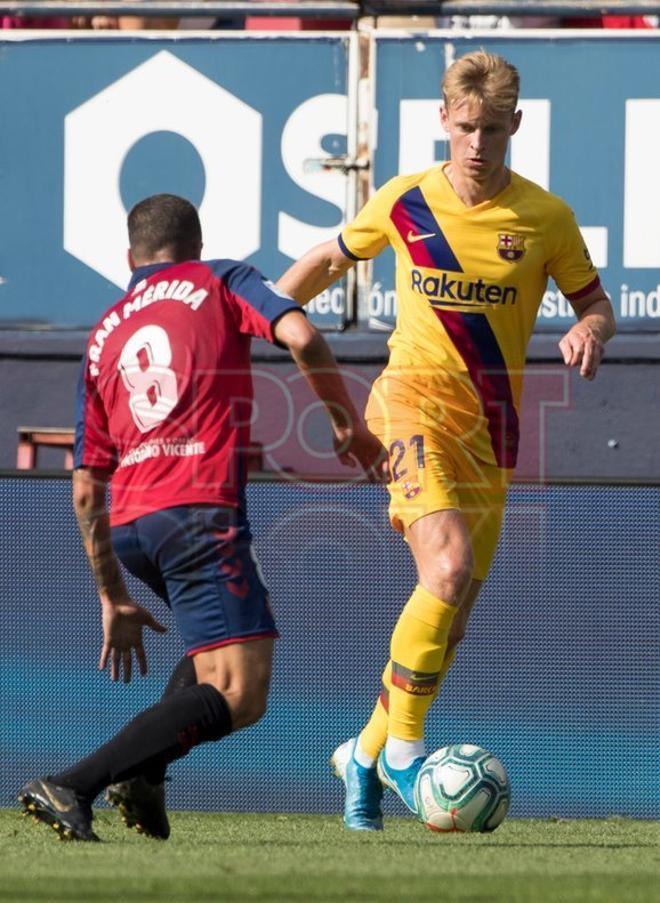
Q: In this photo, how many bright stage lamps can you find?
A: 0